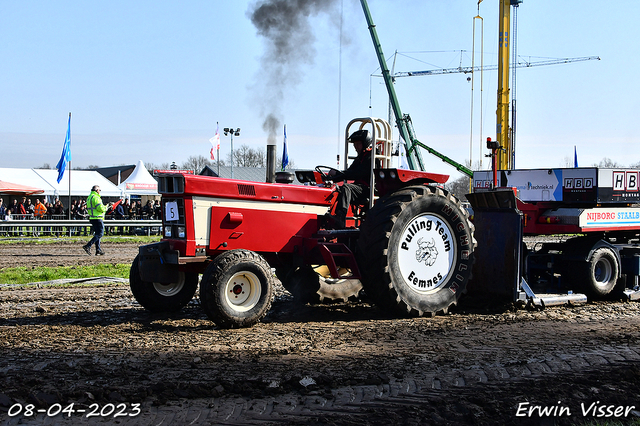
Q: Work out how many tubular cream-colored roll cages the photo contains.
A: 1